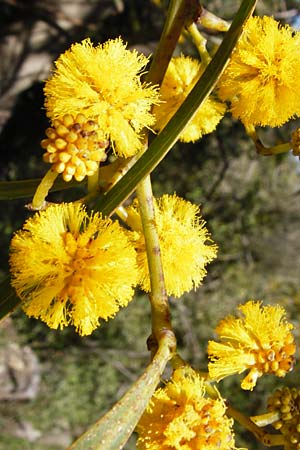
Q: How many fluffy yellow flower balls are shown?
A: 7